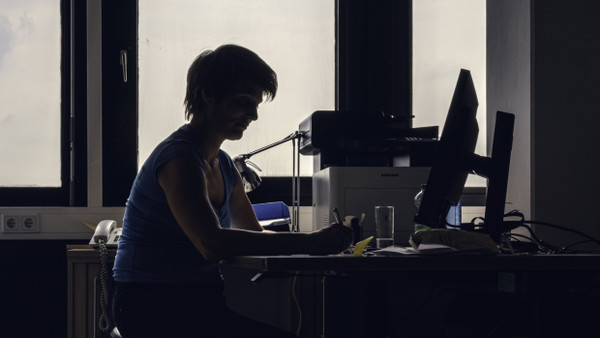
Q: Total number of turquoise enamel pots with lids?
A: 0